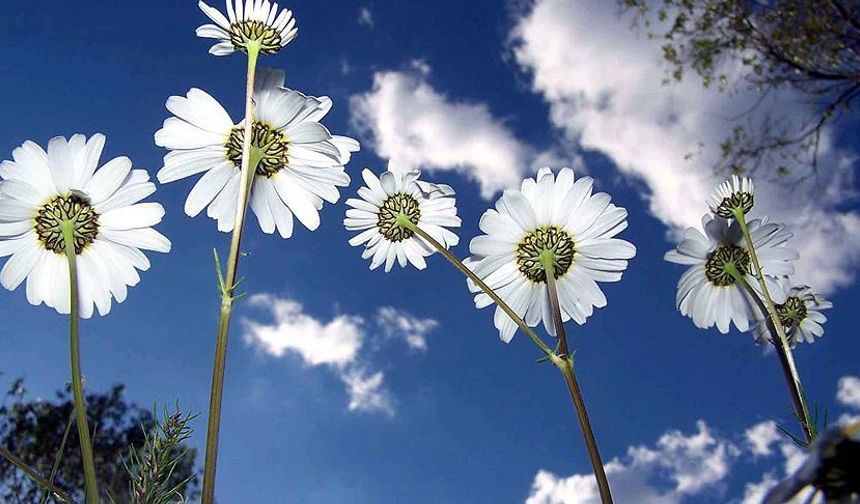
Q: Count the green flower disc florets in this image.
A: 8